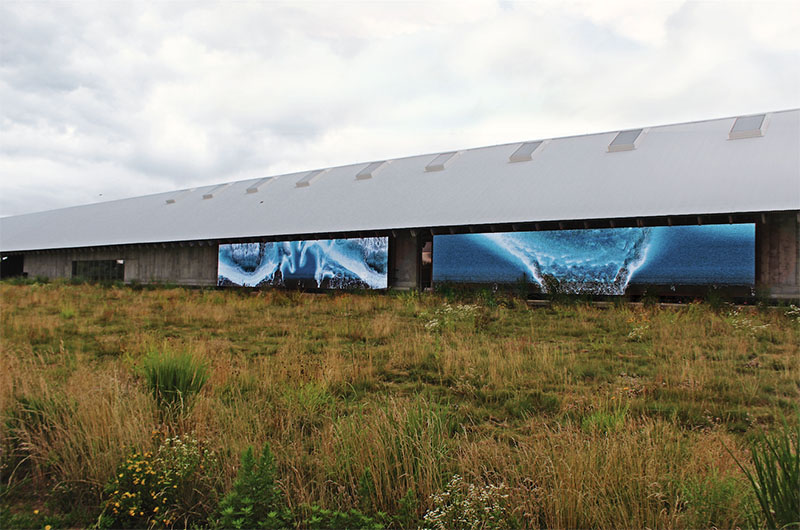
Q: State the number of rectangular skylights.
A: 9